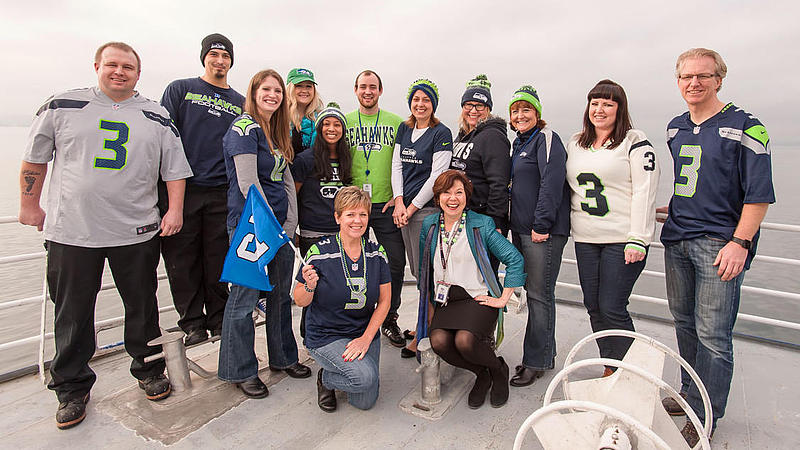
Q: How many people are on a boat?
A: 13